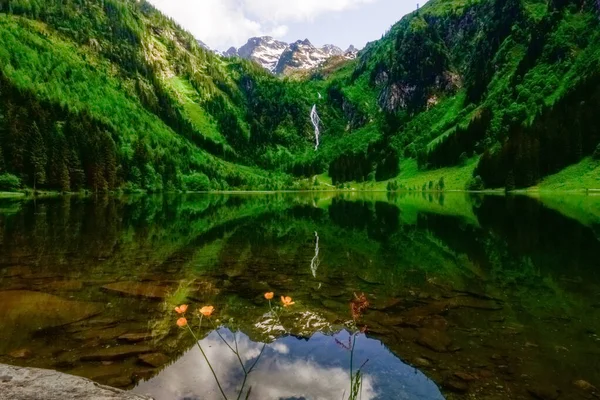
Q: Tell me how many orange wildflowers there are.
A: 5